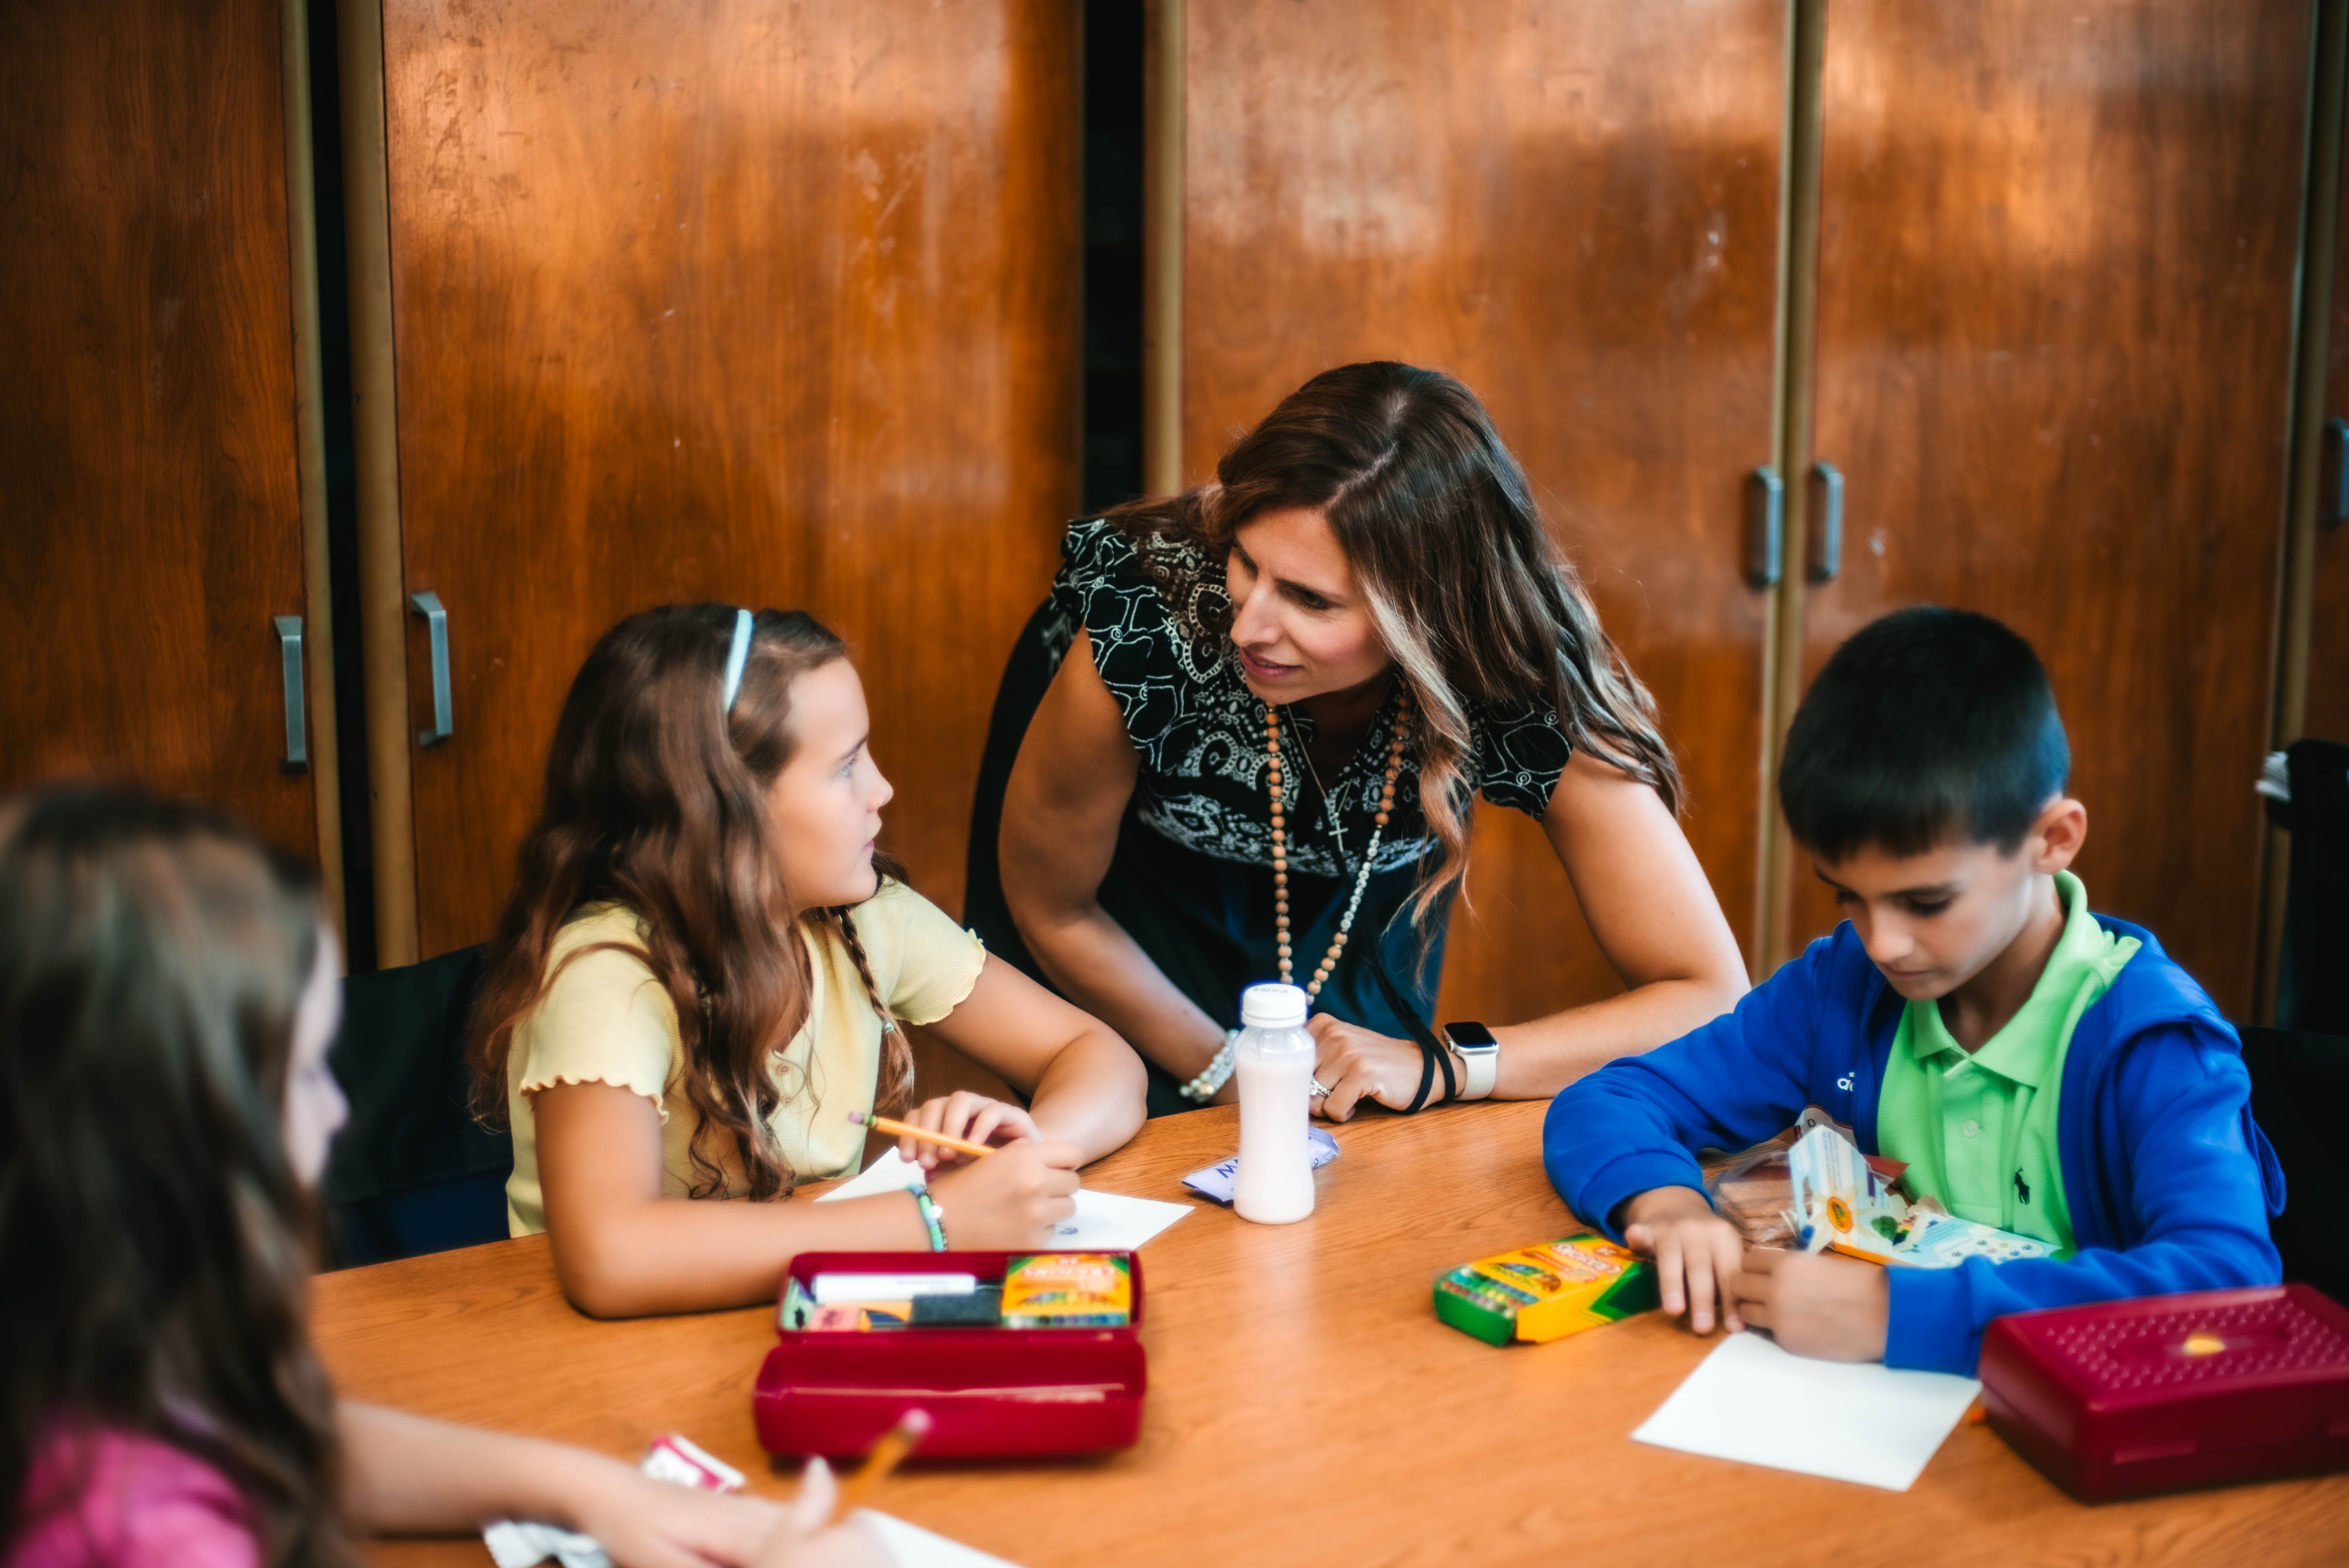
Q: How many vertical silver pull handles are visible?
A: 5